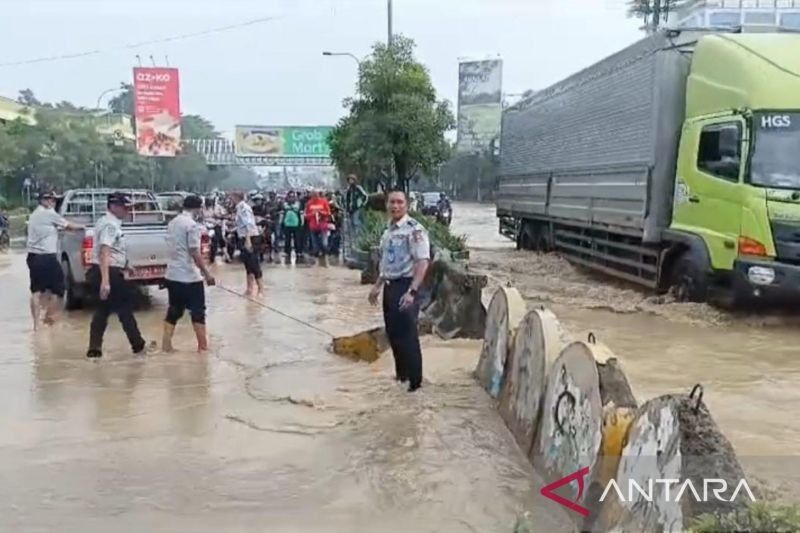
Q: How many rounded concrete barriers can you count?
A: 4